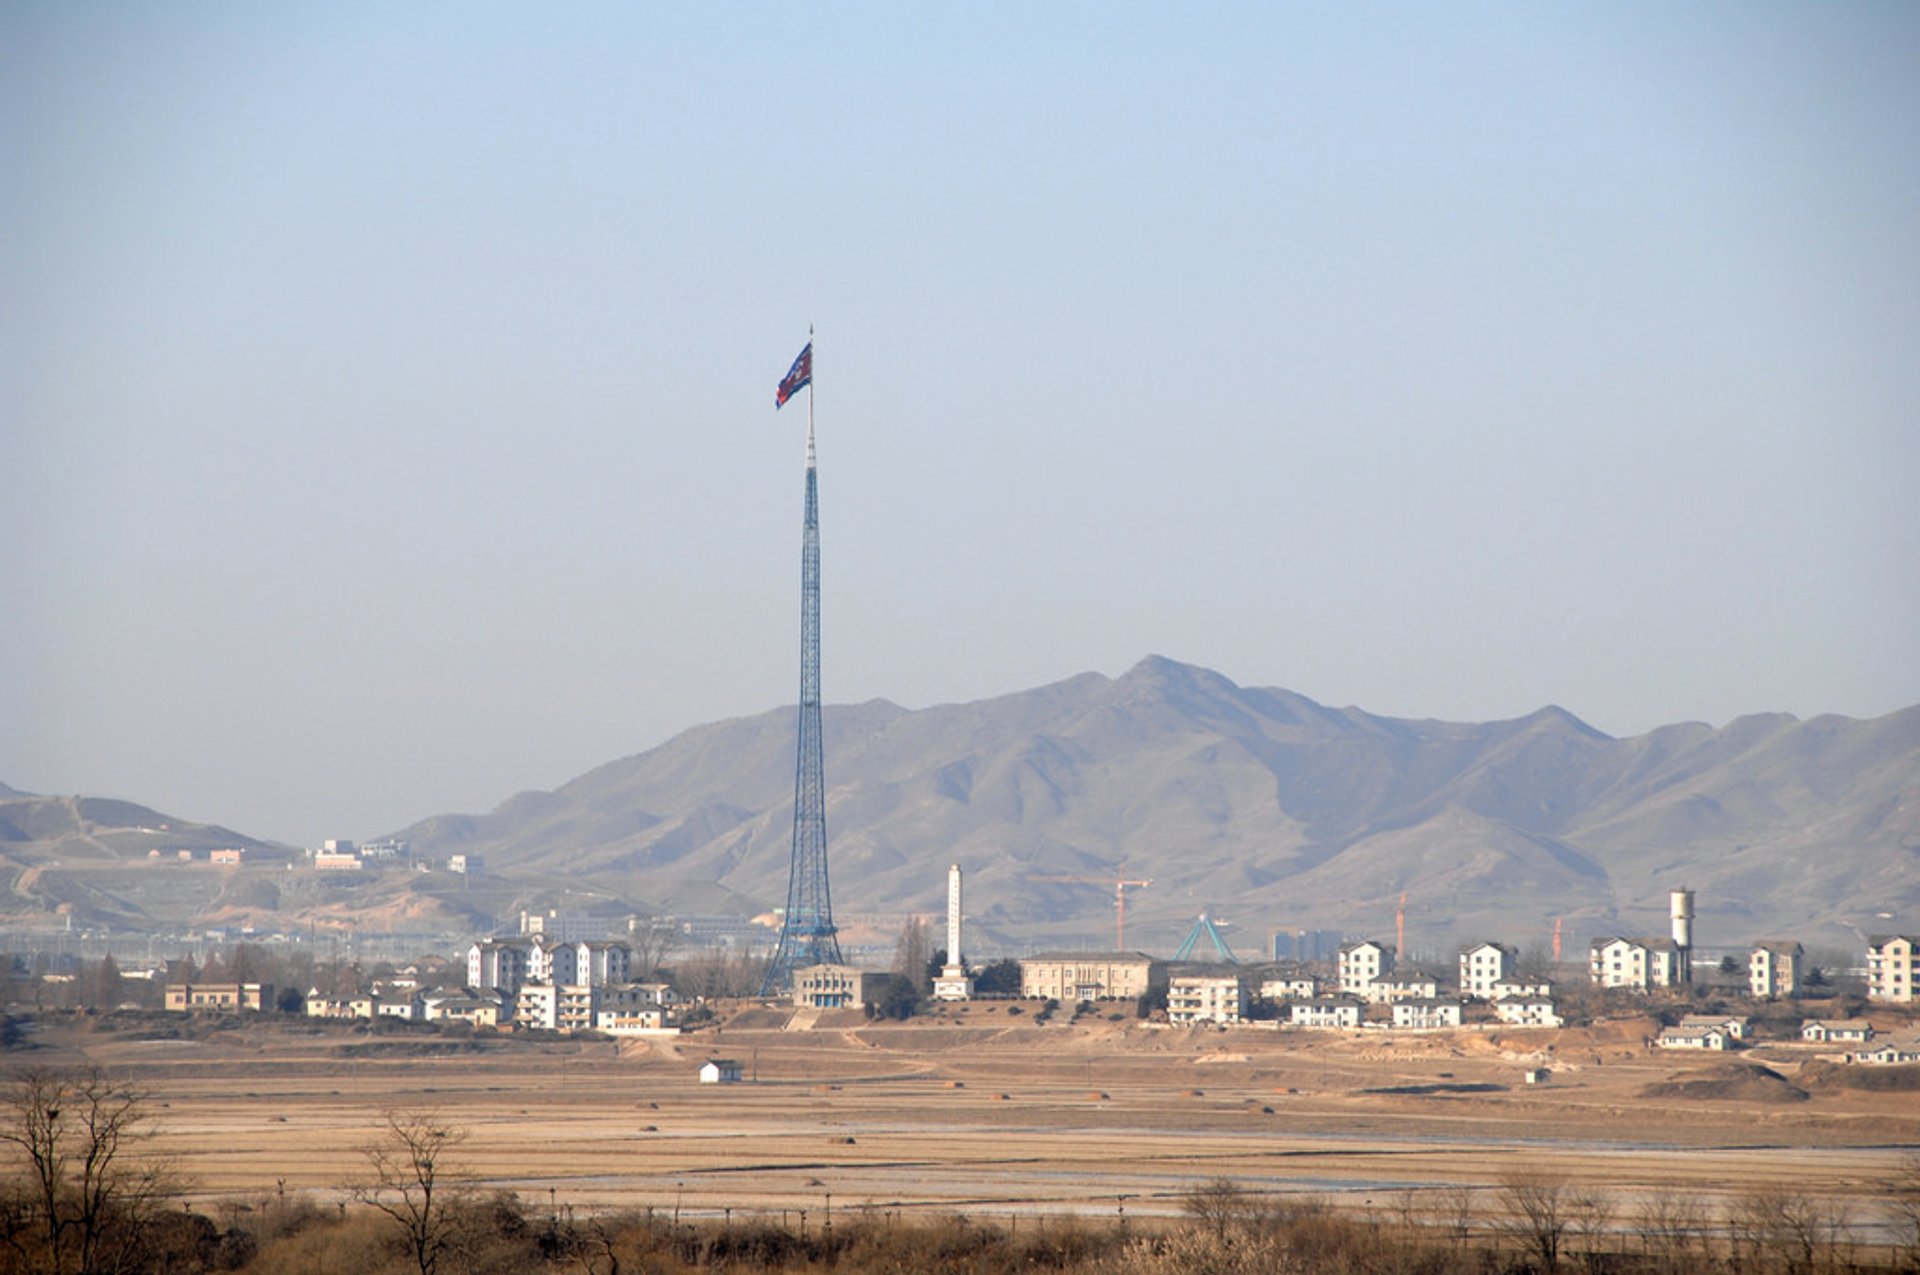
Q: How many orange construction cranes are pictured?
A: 3